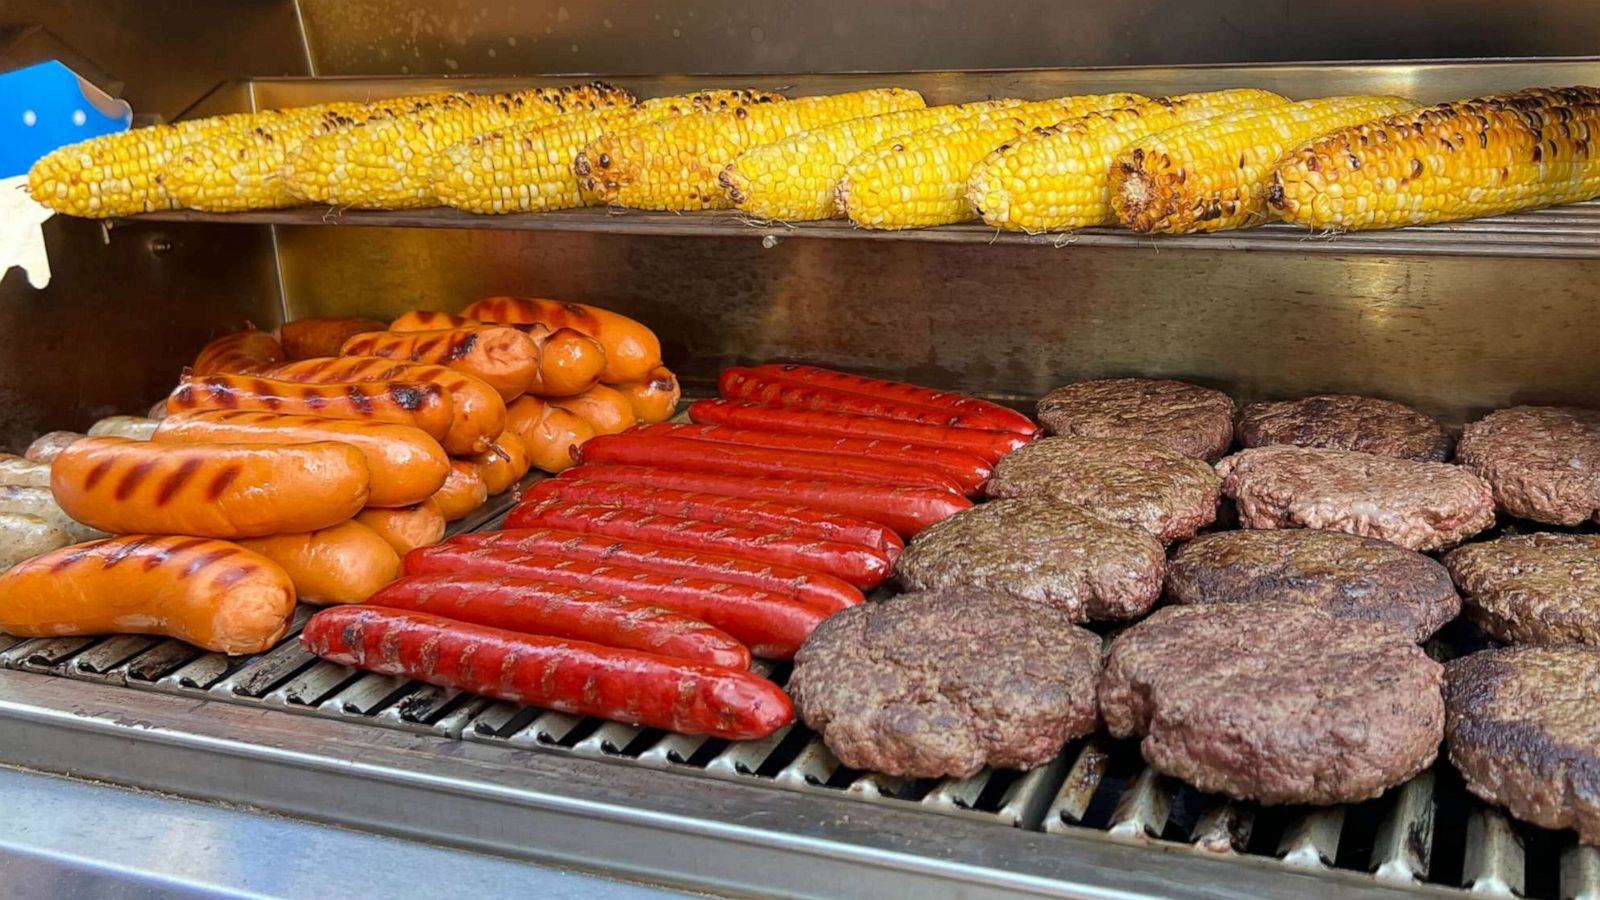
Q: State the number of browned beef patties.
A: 11